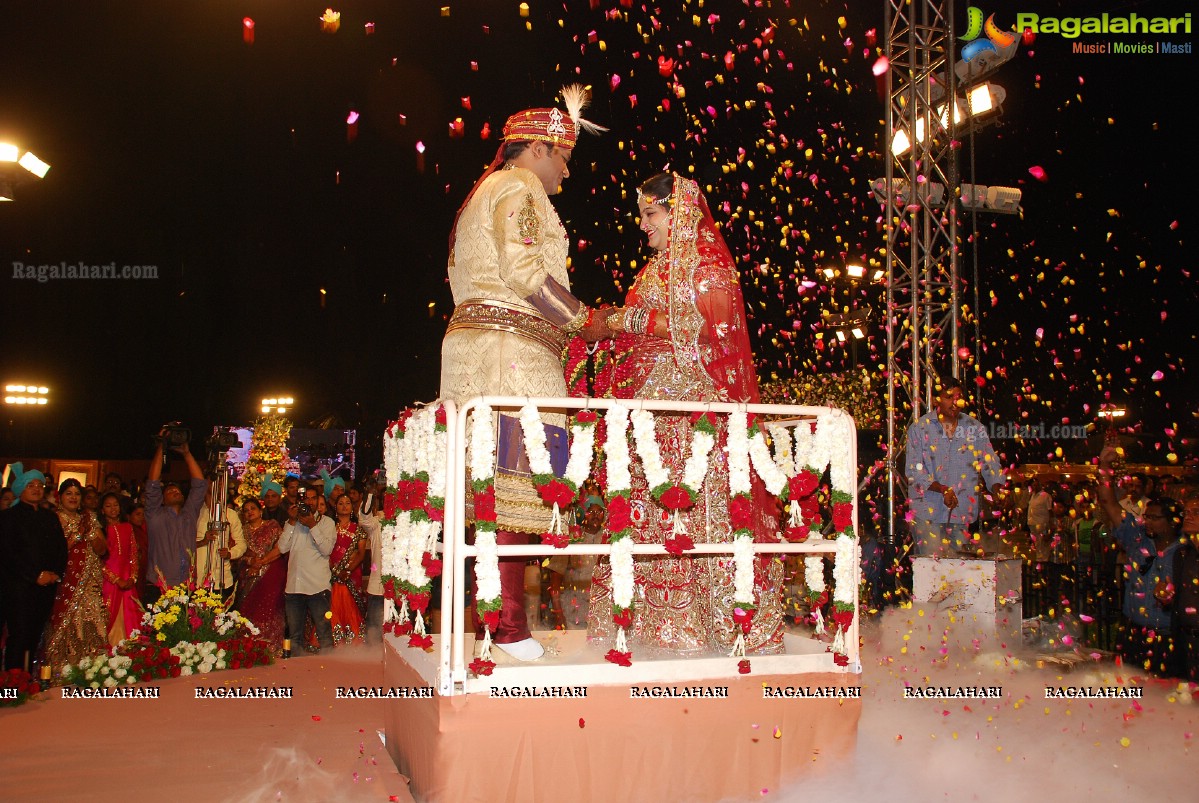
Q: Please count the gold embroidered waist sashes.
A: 1